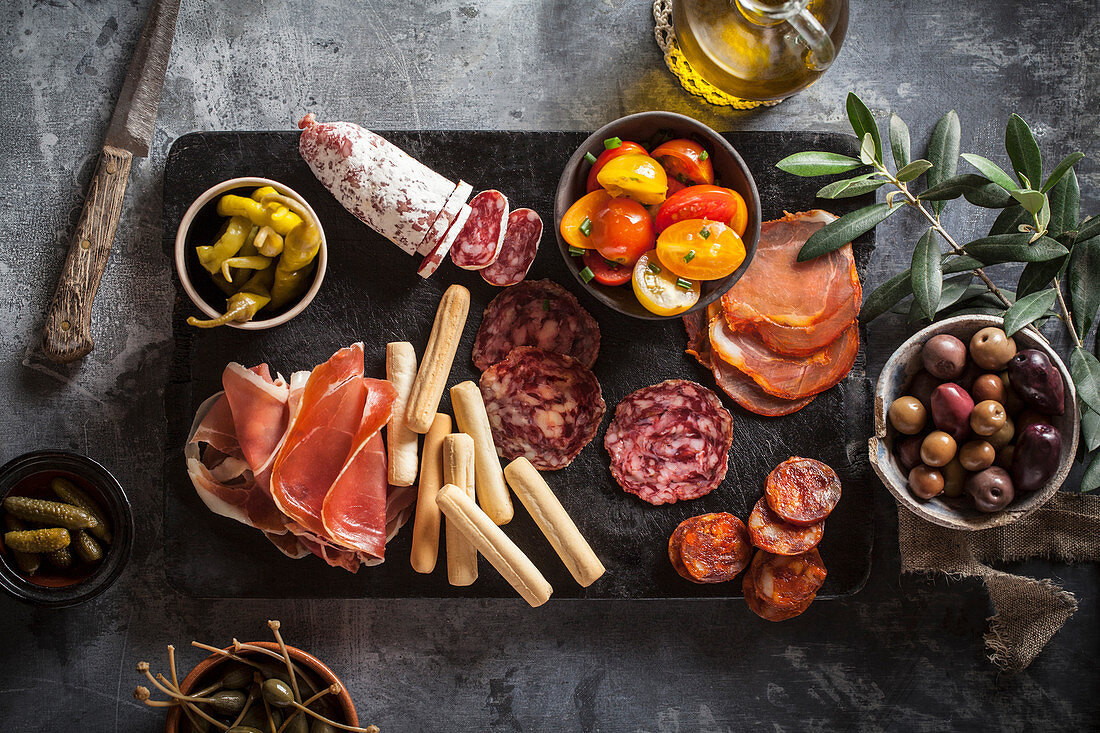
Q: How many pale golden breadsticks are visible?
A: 7